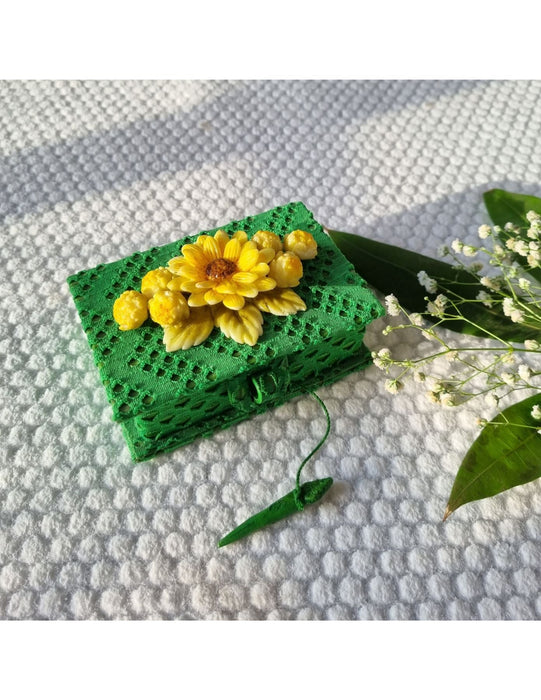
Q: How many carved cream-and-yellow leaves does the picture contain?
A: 3